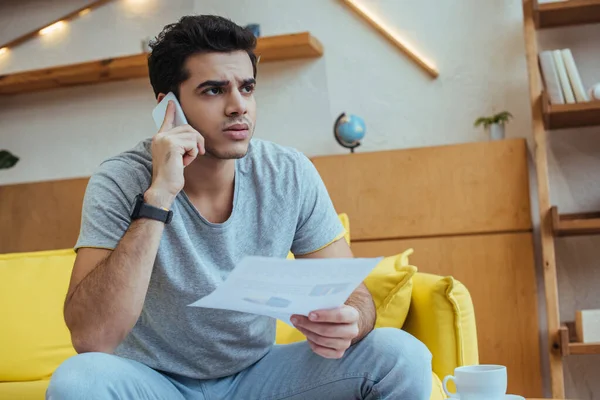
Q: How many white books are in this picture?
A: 3